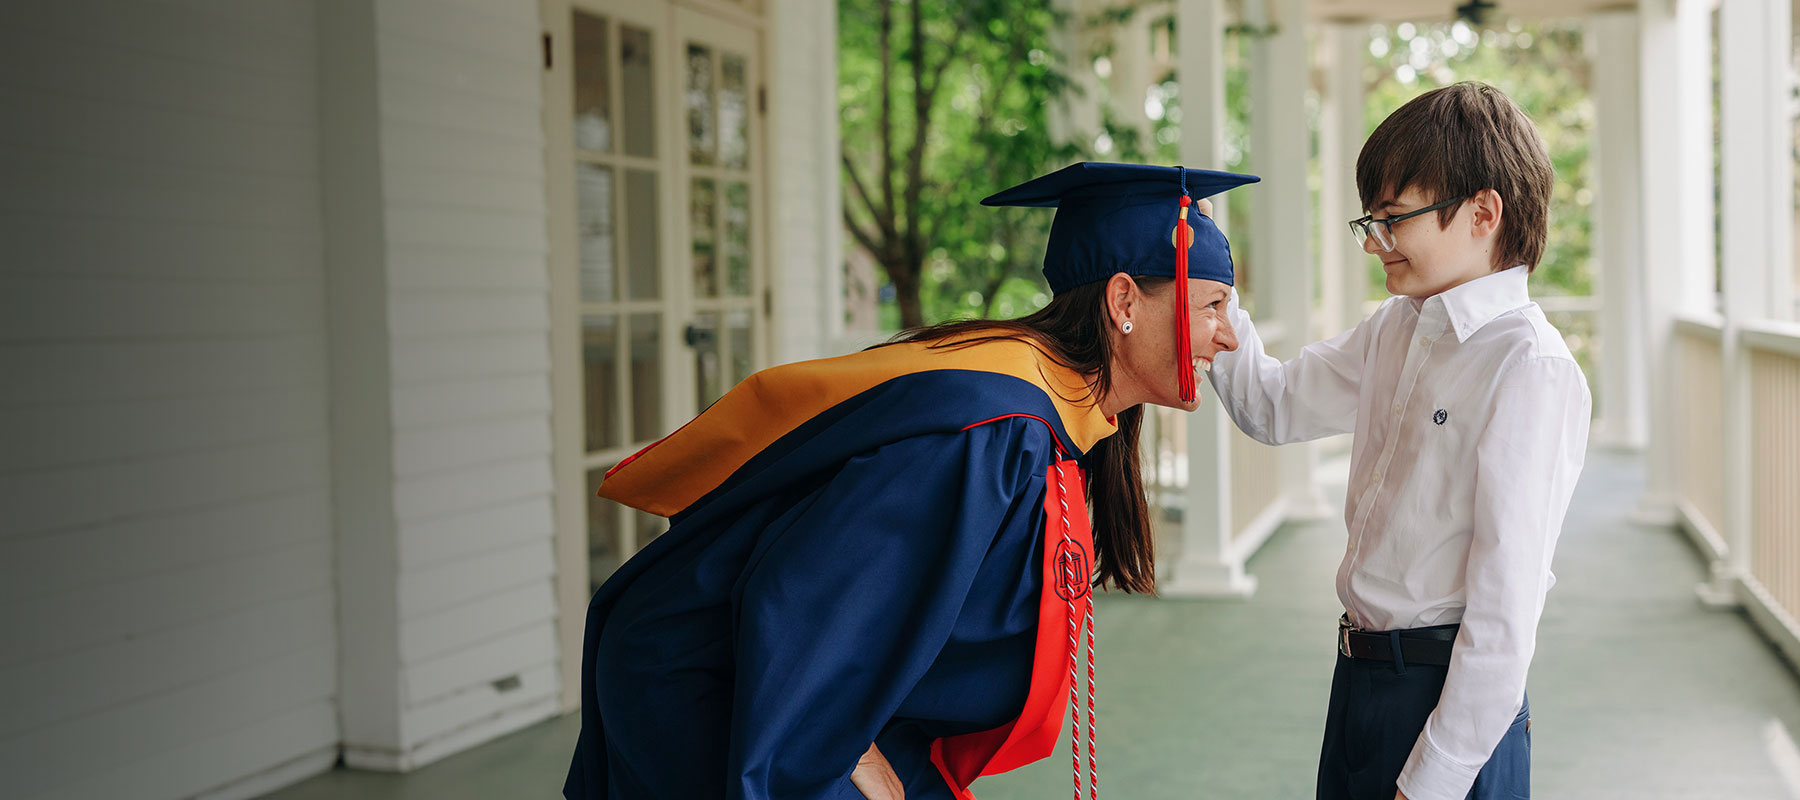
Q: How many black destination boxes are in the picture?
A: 0